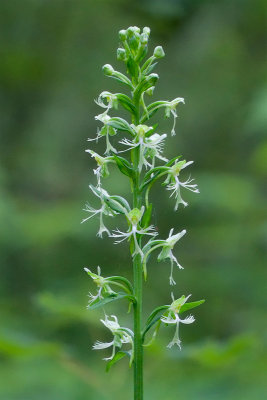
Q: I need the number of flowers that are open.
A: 13